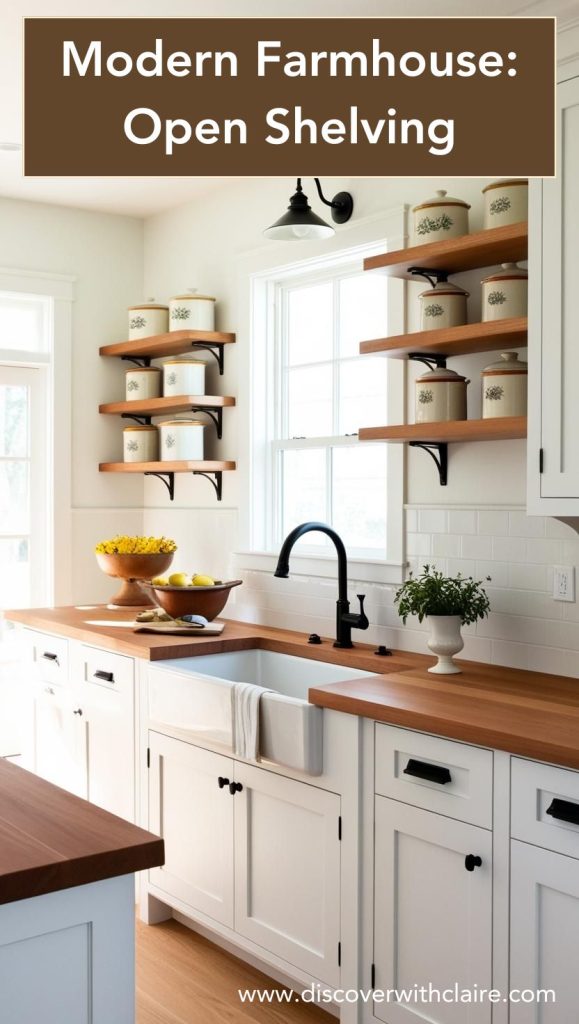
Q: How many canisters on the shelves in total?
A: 12